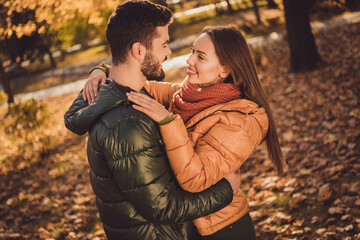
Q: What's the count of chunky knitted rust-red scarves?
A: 1